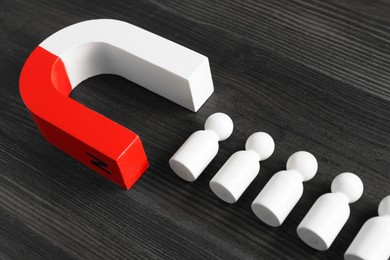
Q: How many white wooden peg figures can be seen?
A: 5